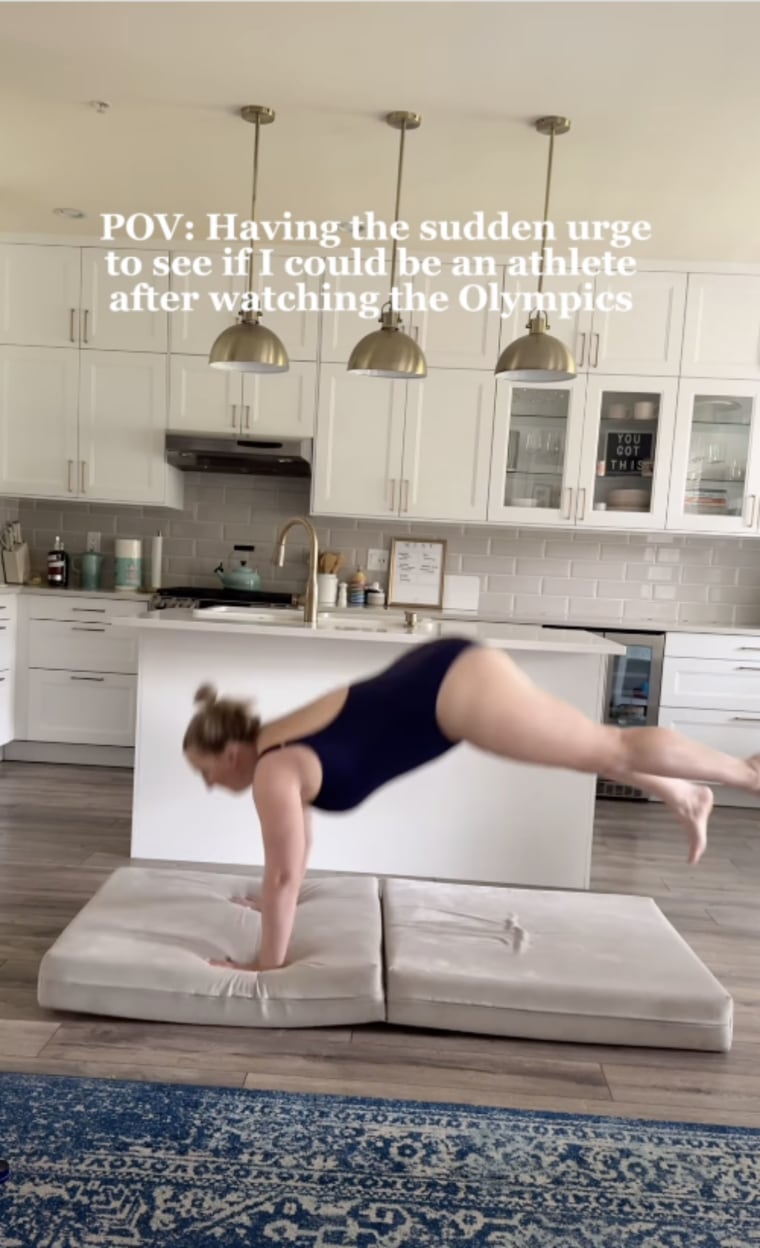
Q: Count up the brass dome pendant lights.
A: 3